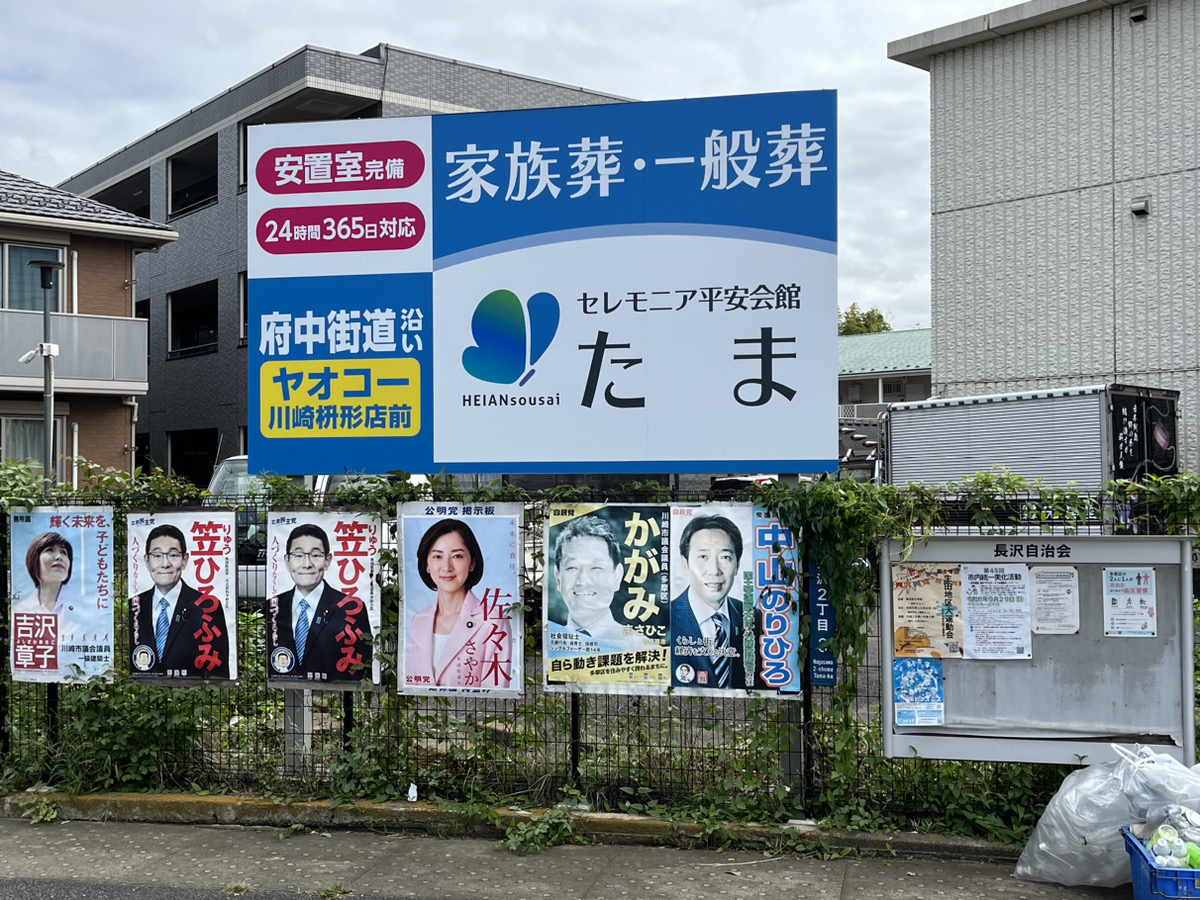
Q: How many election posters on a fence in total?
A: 6